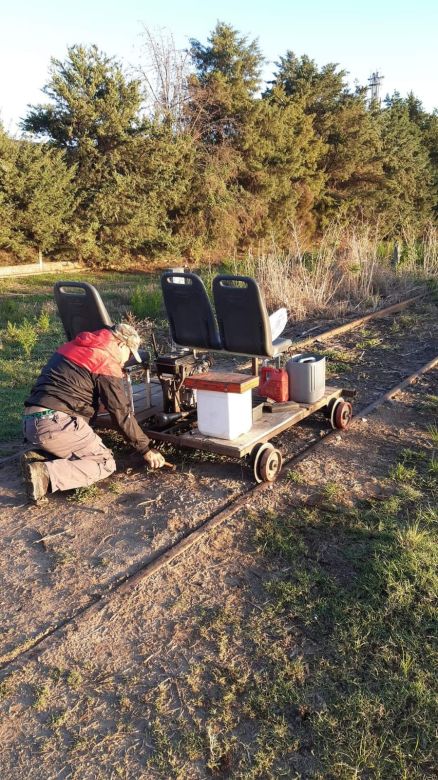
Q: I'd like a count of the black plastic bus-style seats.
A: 3